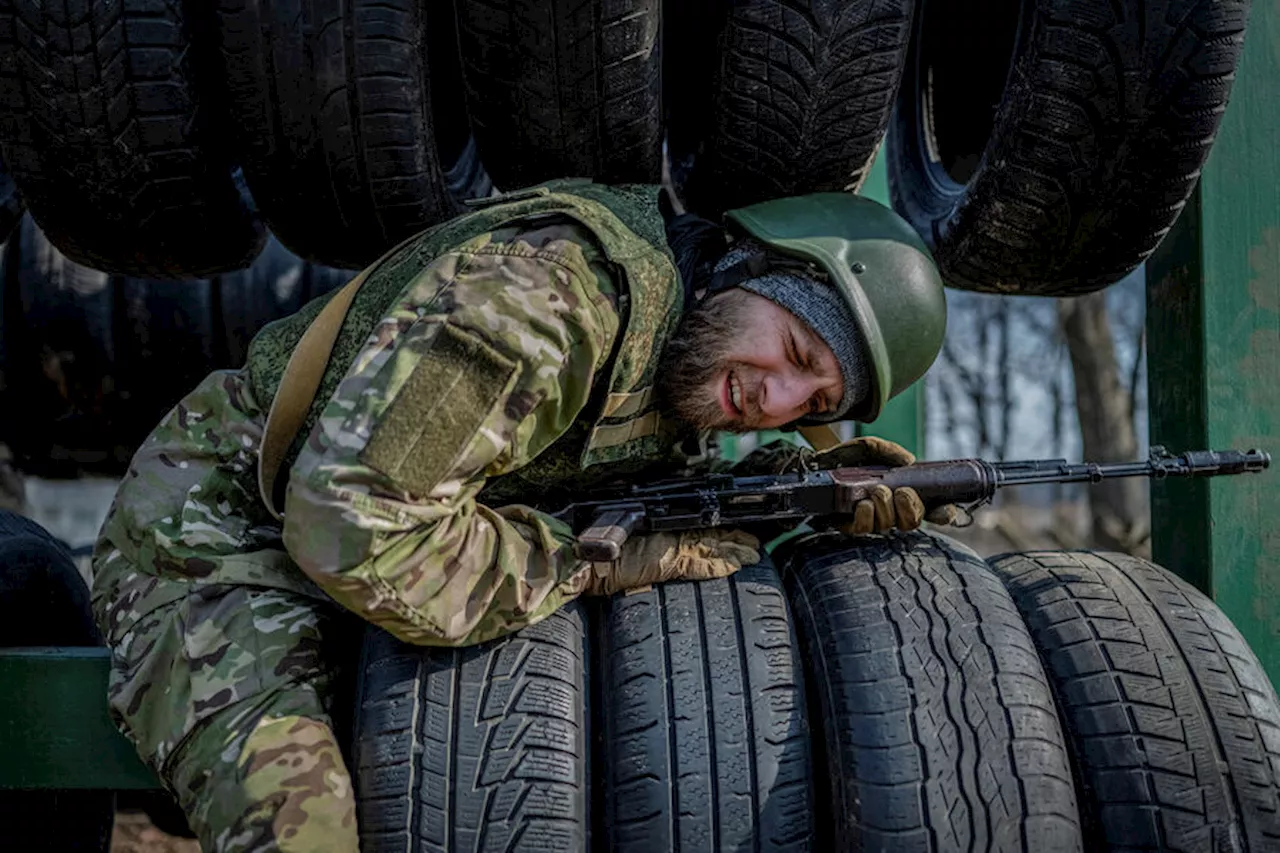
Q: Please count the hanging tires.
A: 5